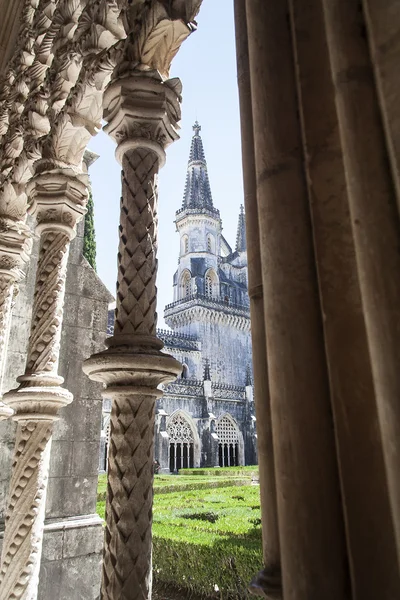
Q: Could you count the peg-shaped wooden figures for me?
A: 0